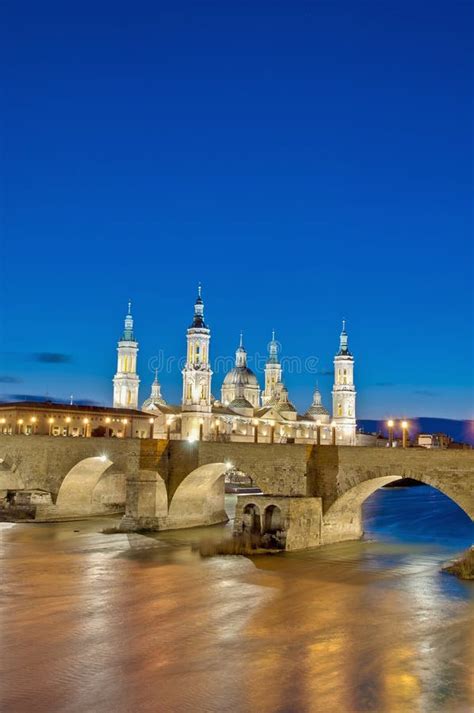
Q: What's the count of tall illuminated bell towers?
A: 4